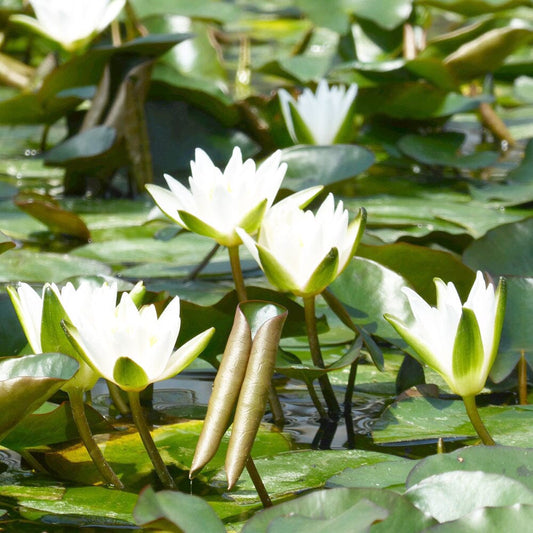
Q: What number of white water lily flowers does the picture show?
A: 7